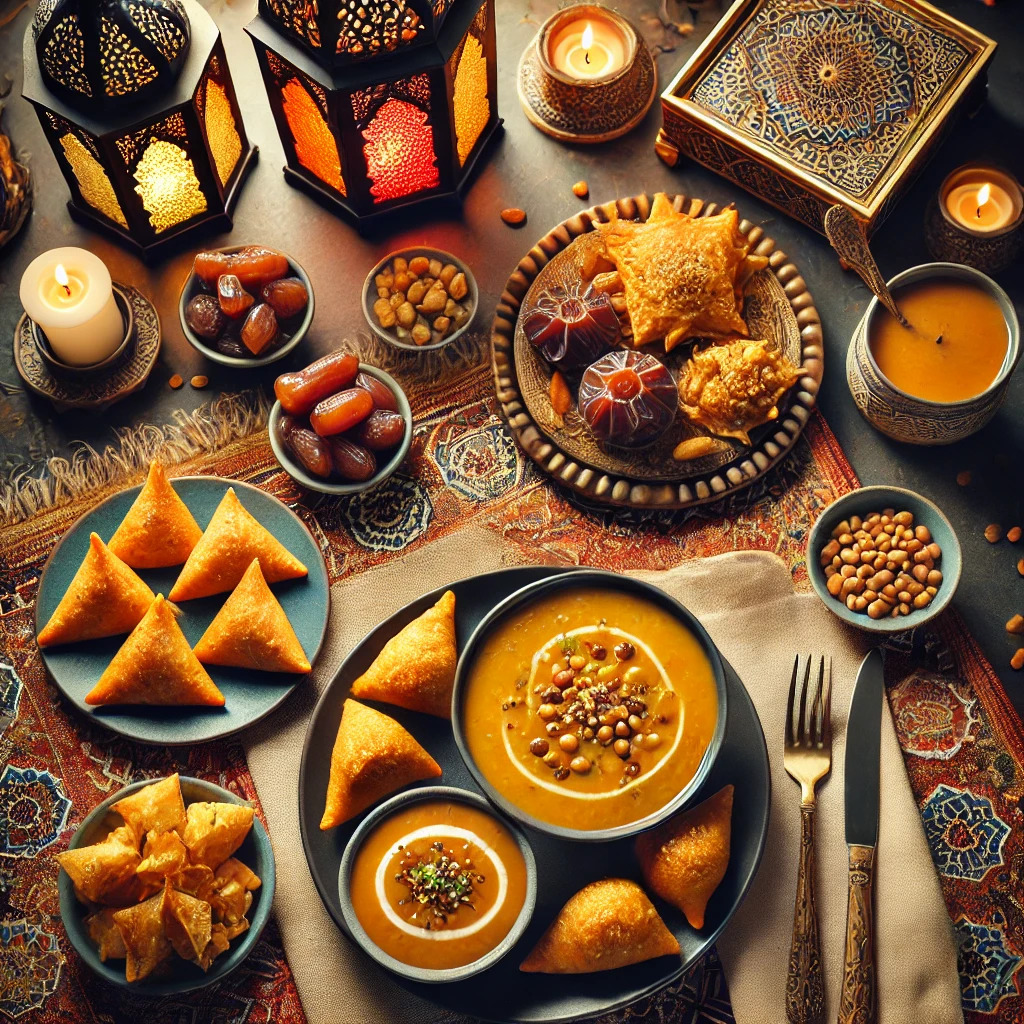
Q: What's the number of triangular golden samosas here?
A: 9